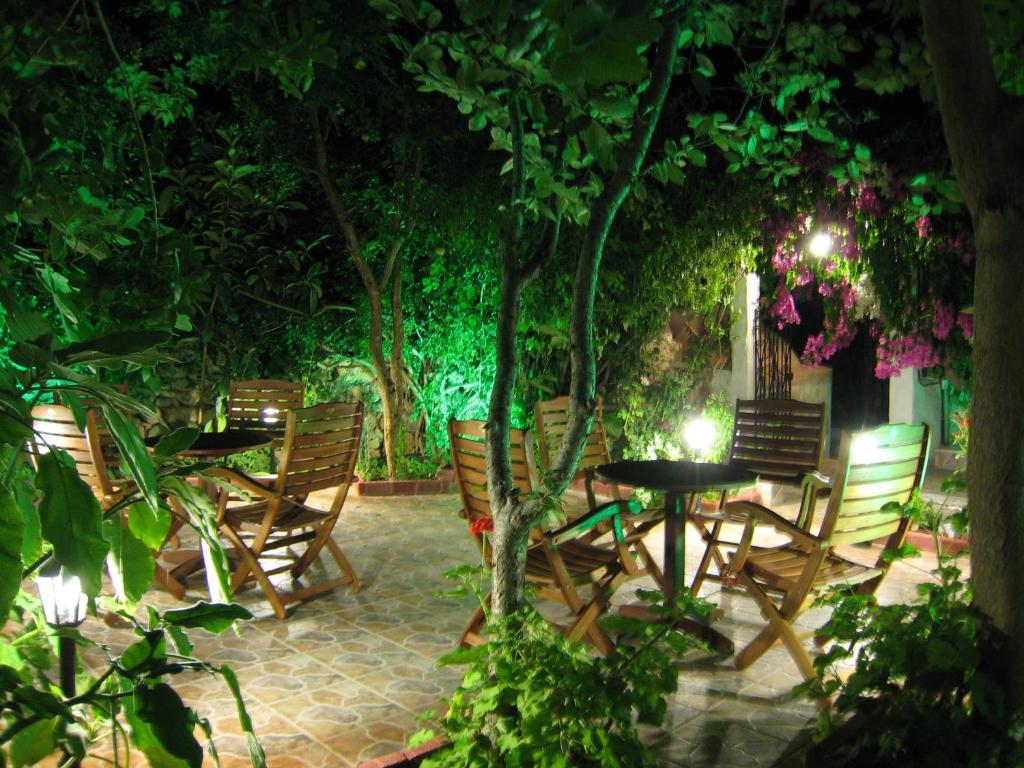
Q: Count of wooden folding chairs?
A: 8